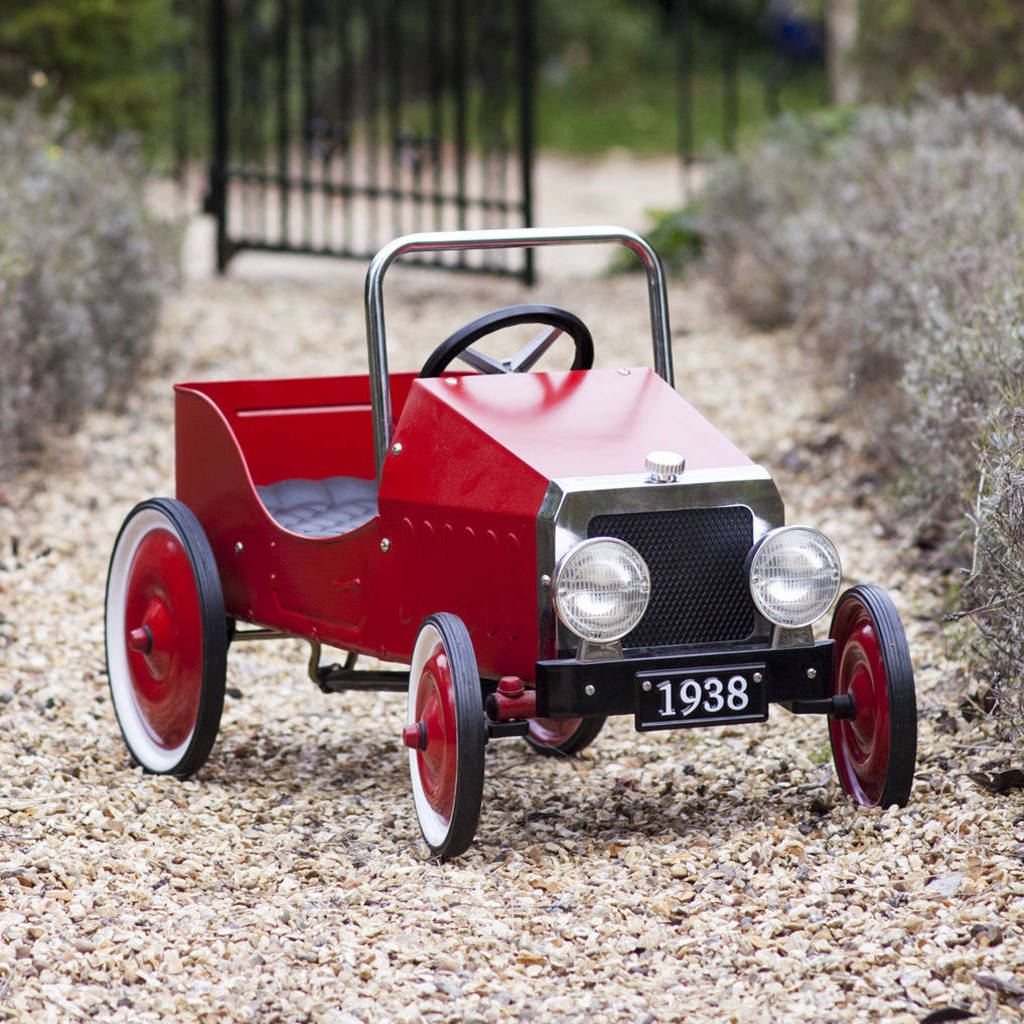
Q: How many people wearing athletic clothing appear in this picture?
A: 0